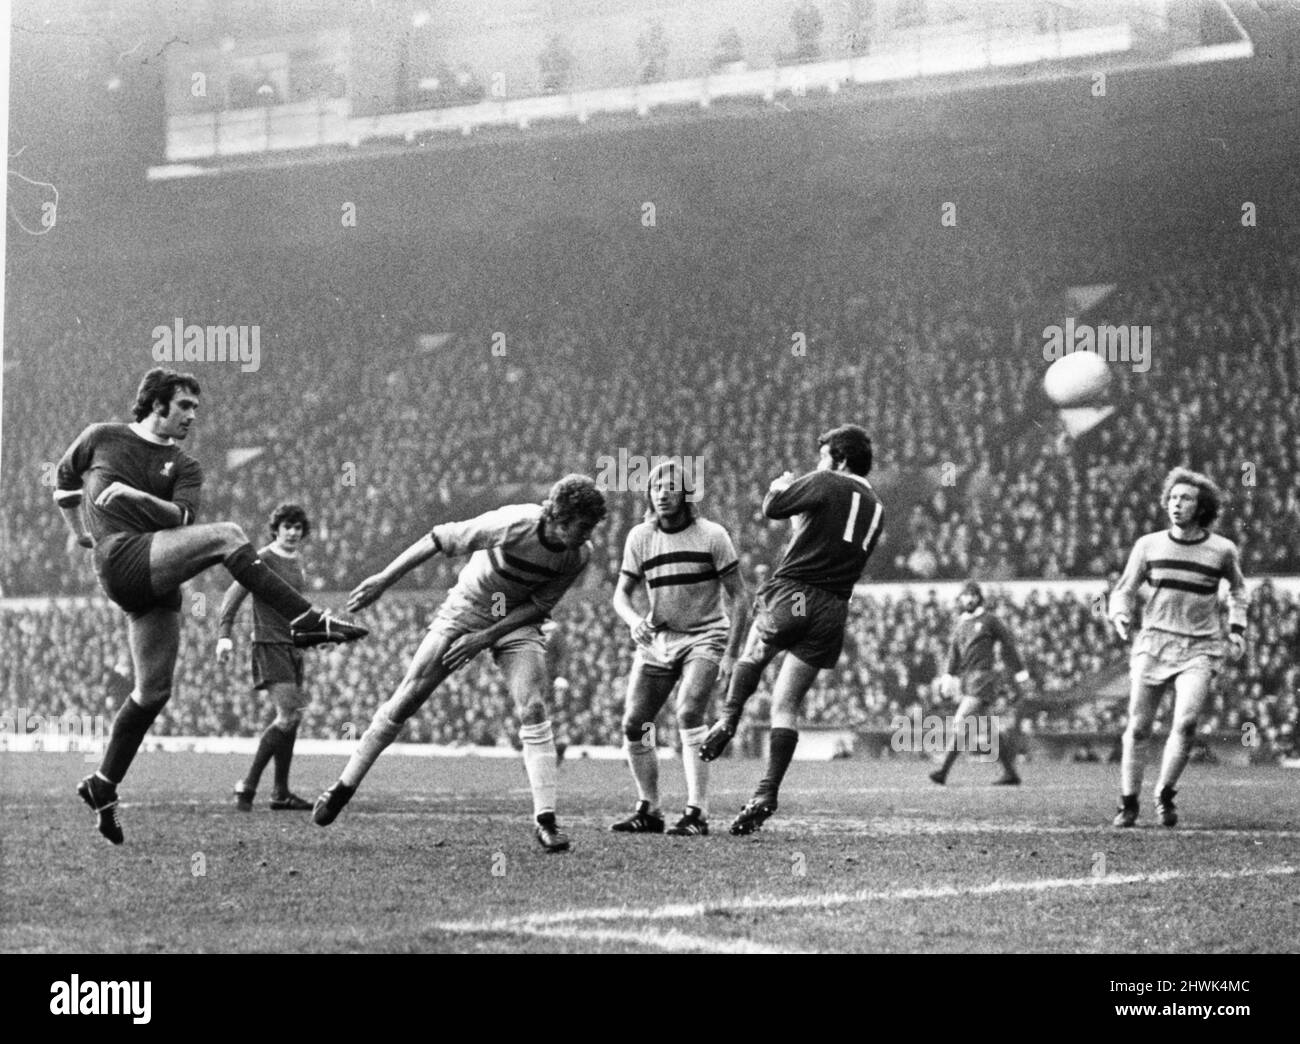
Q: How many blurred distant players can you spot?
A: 1